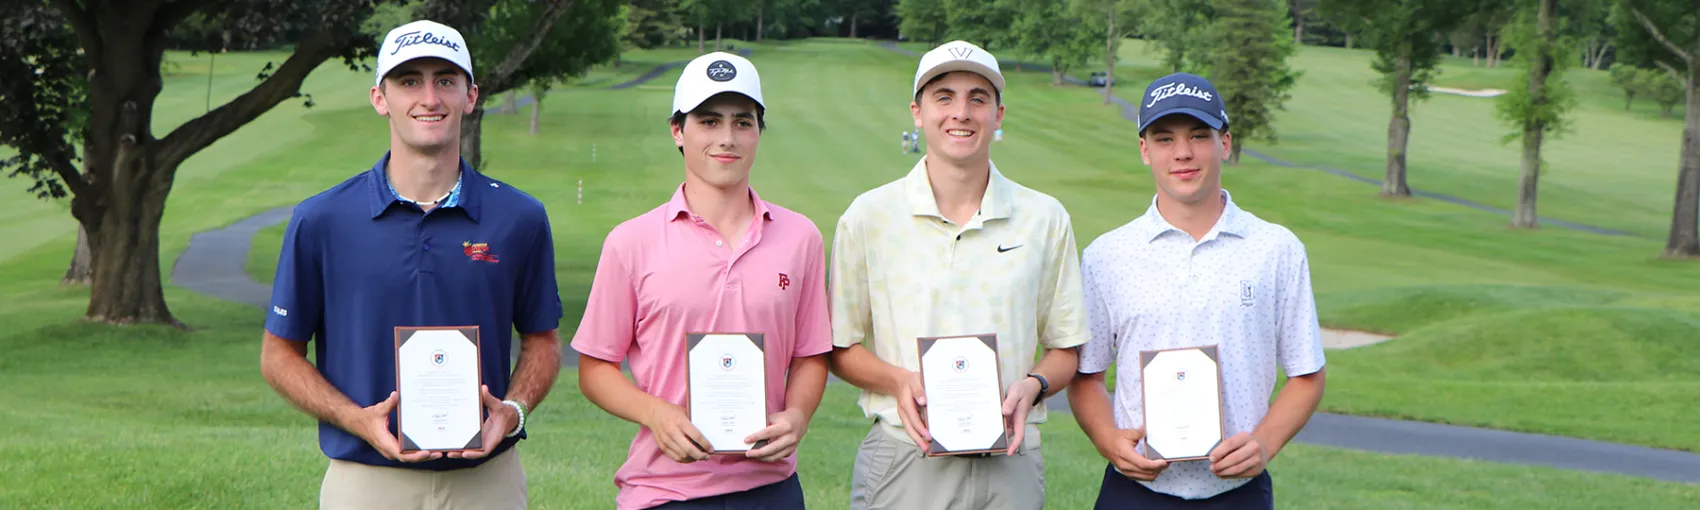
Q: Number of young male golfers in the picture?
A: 4